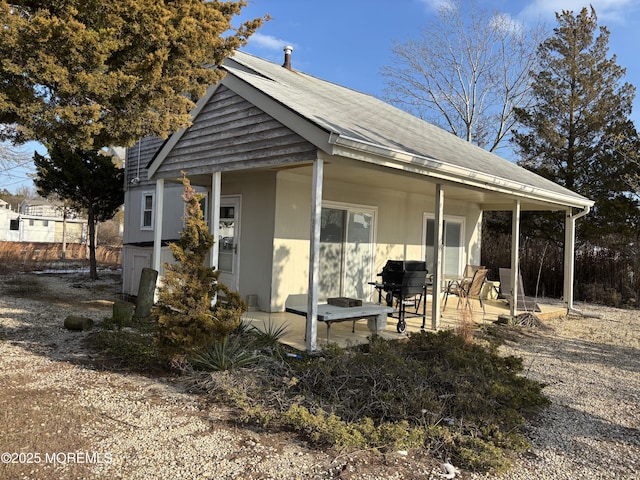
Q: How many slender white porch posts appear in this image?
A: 6